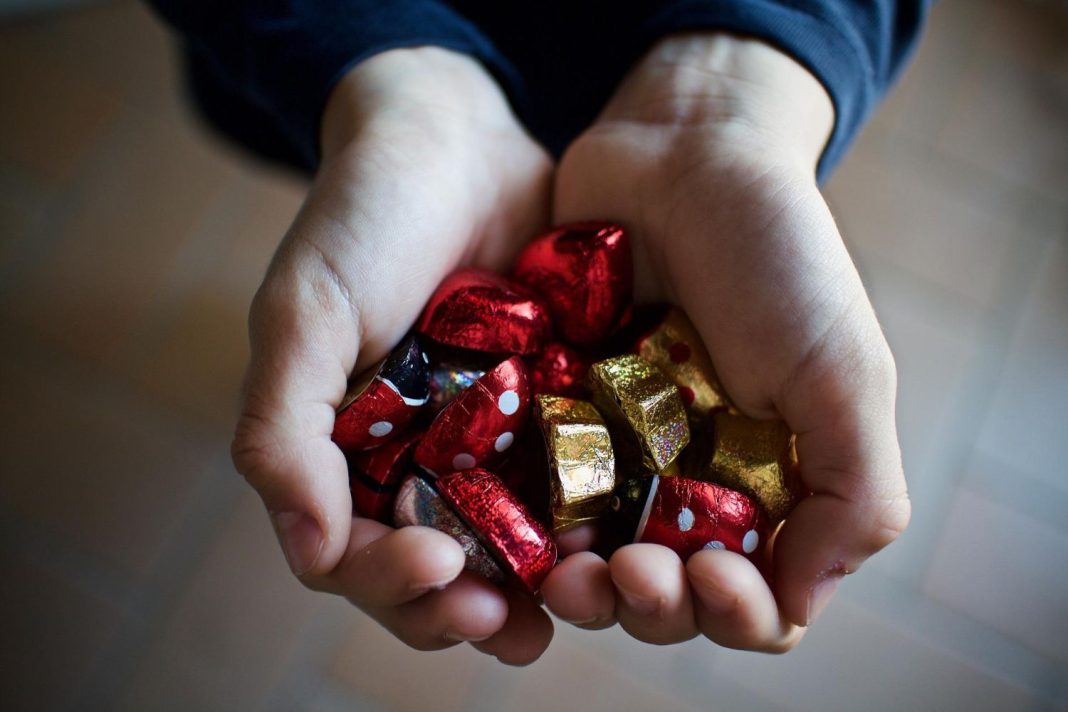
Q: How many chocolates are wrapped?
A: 14